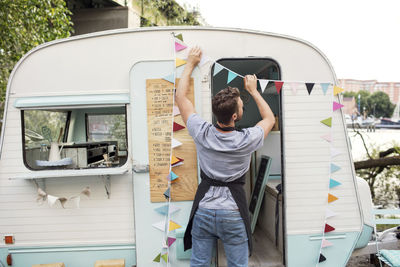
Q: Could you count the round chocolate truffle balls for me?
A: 0